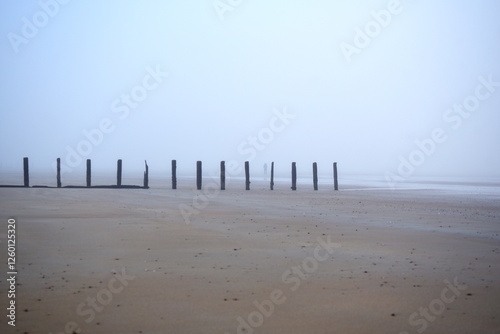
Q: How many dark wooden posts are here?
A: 13